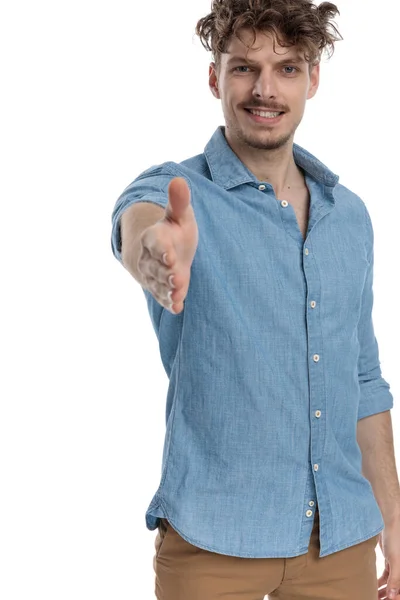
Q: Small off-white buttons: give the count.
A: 9